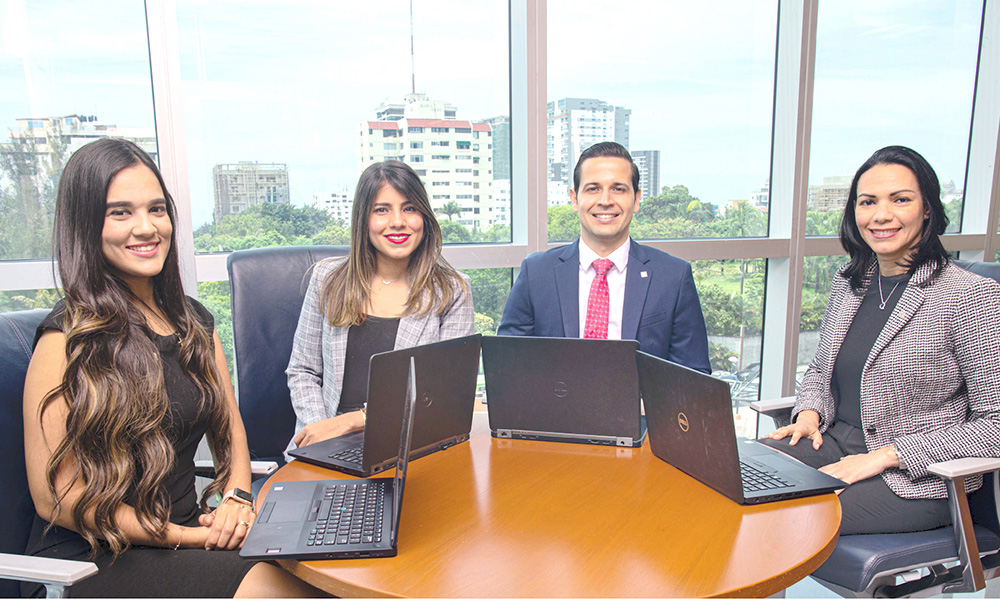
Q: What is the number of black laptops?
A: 4